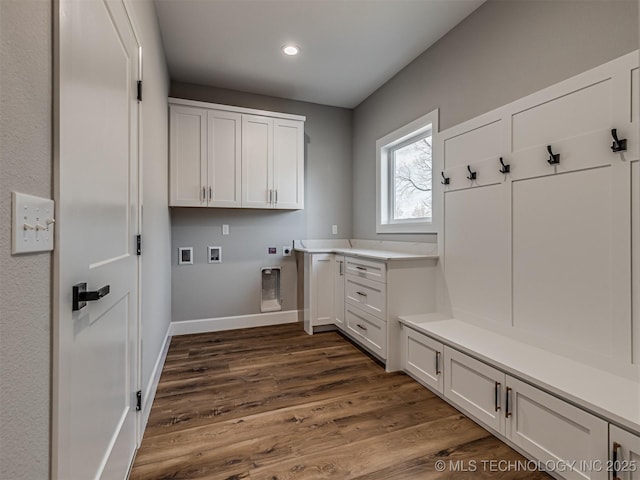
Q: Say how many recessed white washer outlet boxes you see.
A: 2